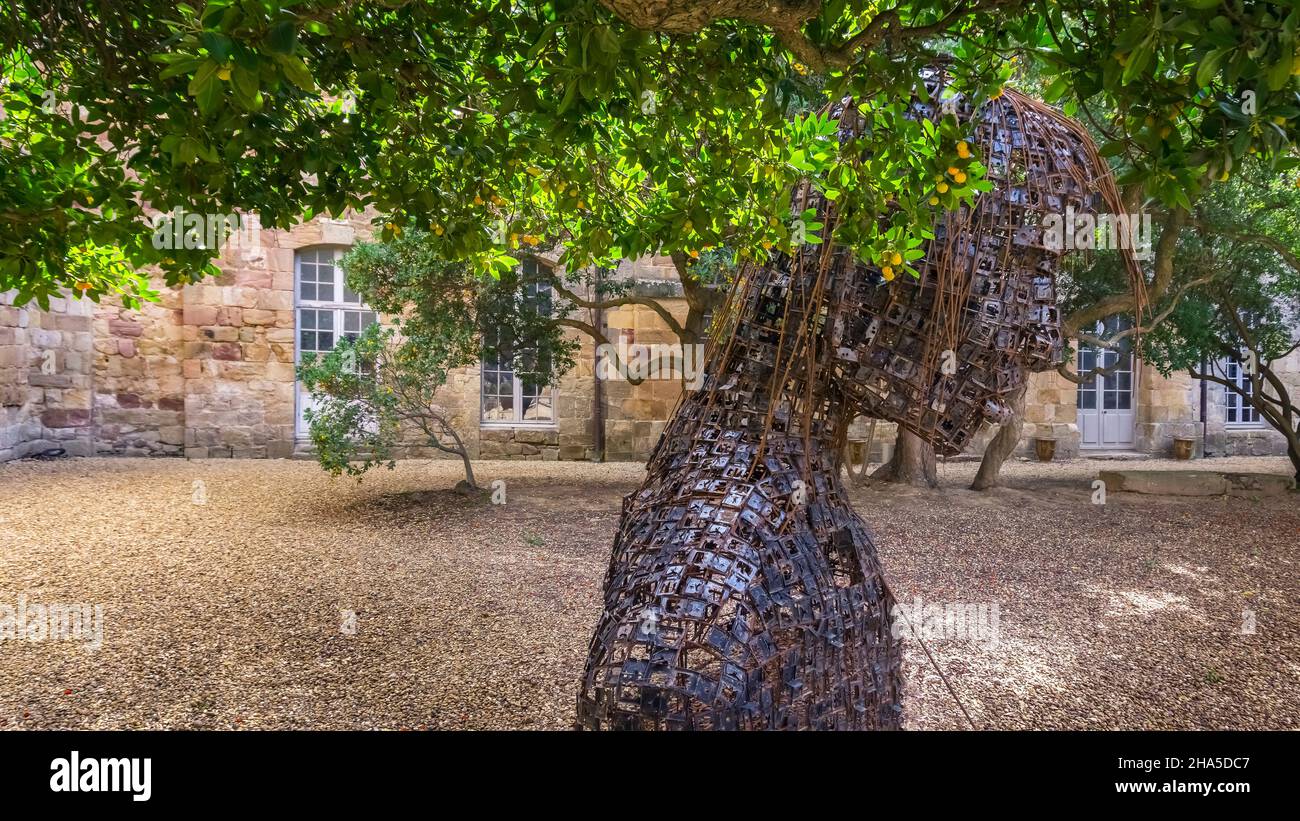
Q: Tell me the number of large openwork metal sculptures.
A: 1